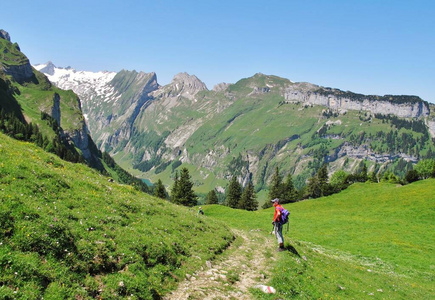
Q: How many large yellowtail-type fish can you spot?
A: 0